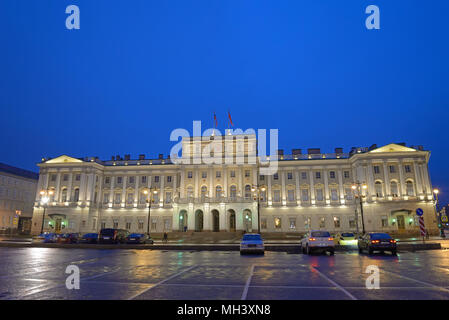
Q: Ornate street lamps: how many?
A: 4